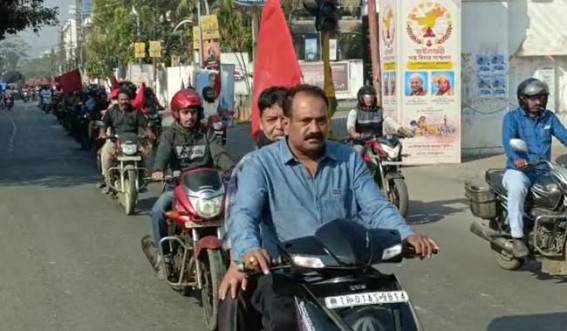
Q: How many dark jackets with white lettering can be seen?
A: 1